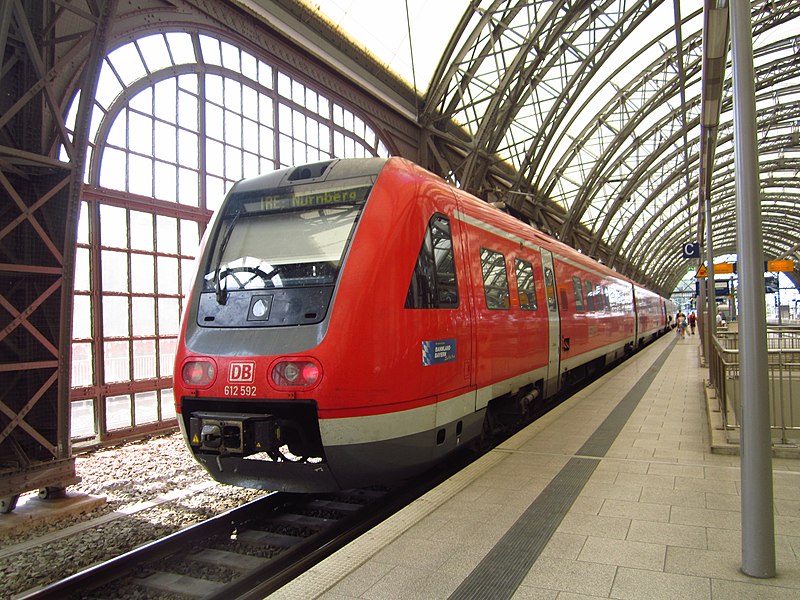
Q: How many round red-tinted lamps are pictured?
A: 2